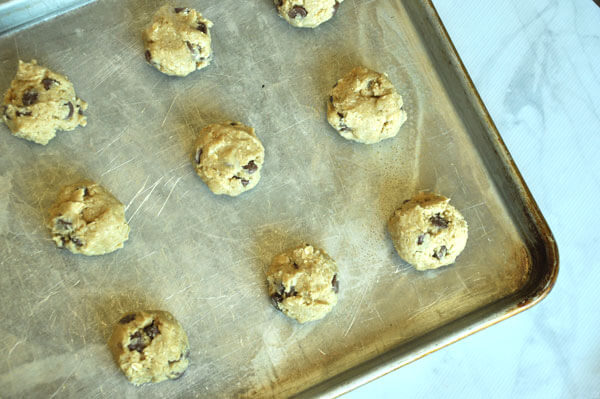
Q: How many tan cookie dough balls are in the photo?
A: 9